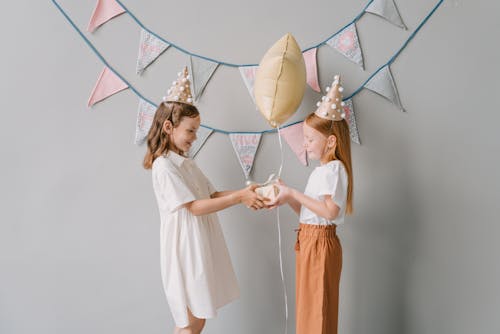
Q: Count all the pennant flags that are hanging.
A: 14